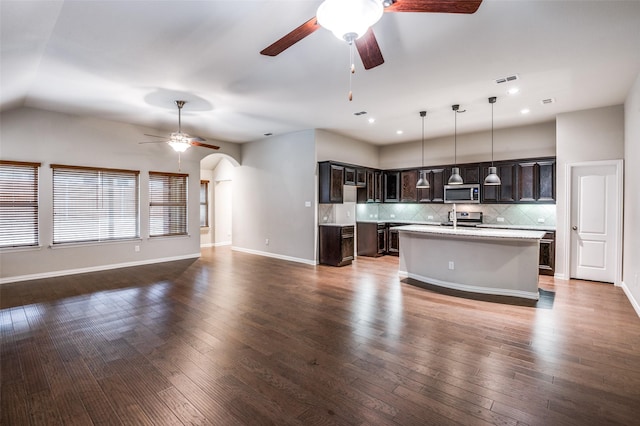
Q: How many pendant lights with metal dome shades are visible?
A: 3